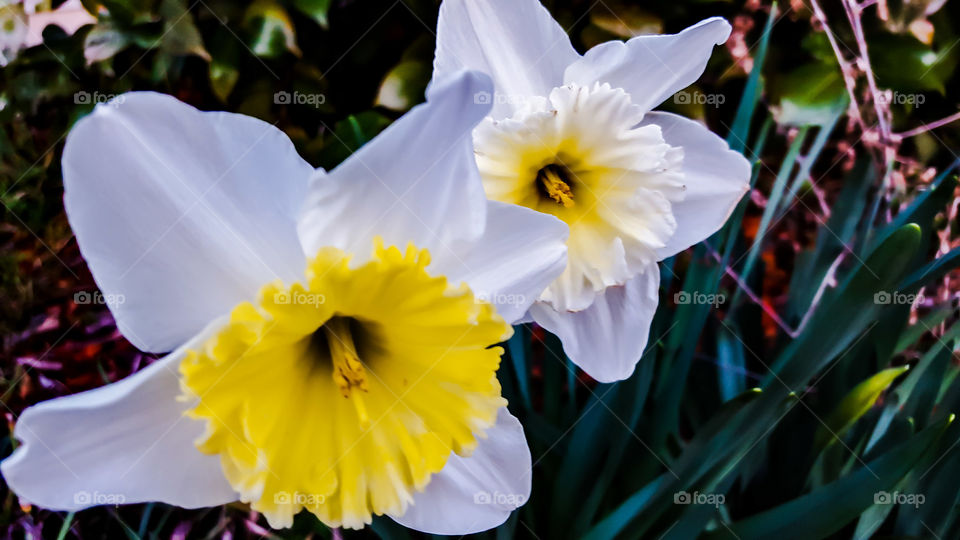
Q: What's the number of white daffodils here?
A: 2